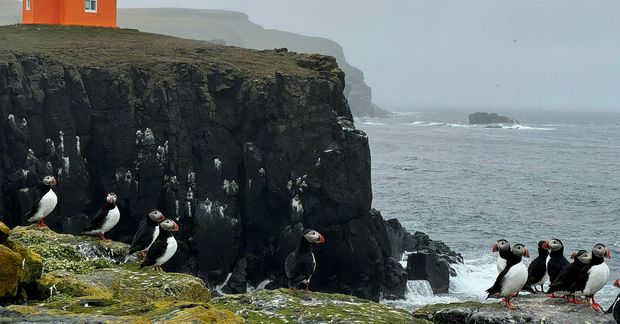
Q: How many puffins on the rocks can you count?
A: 12